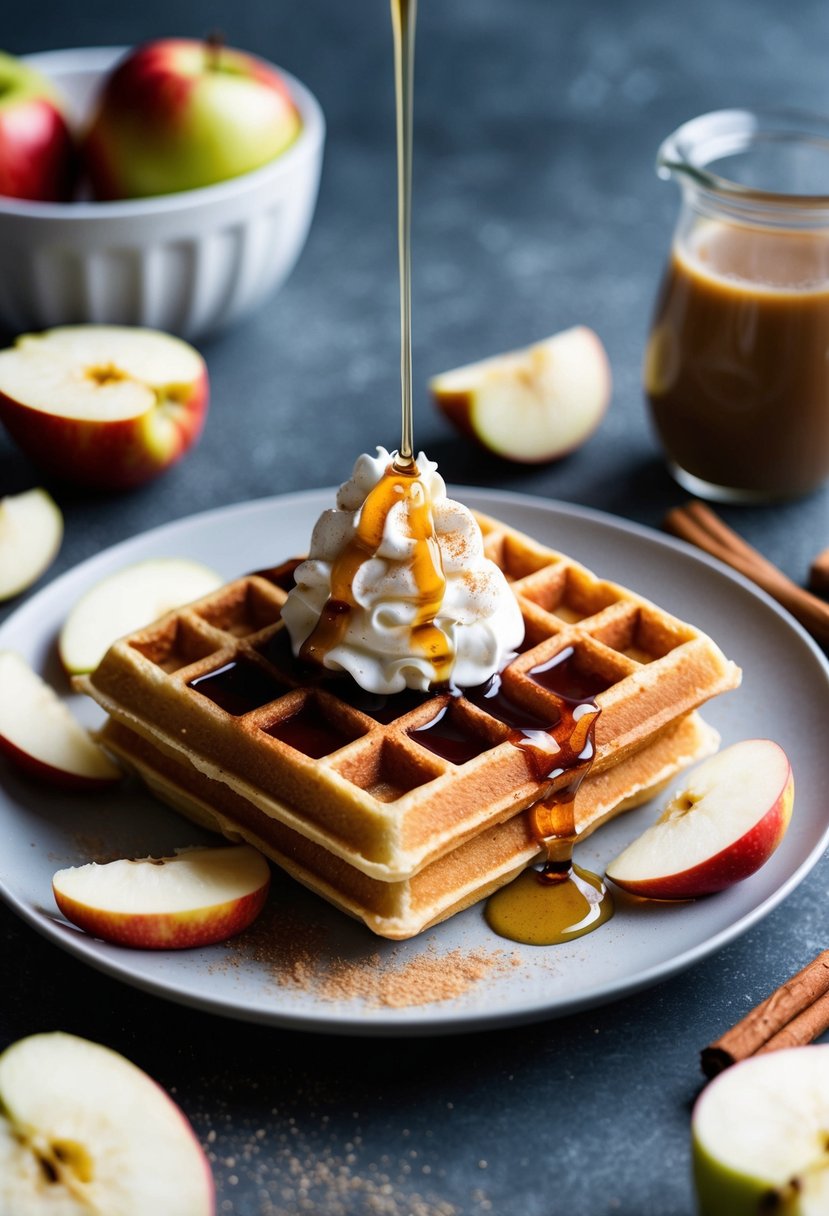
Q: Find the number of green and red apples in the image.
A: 2